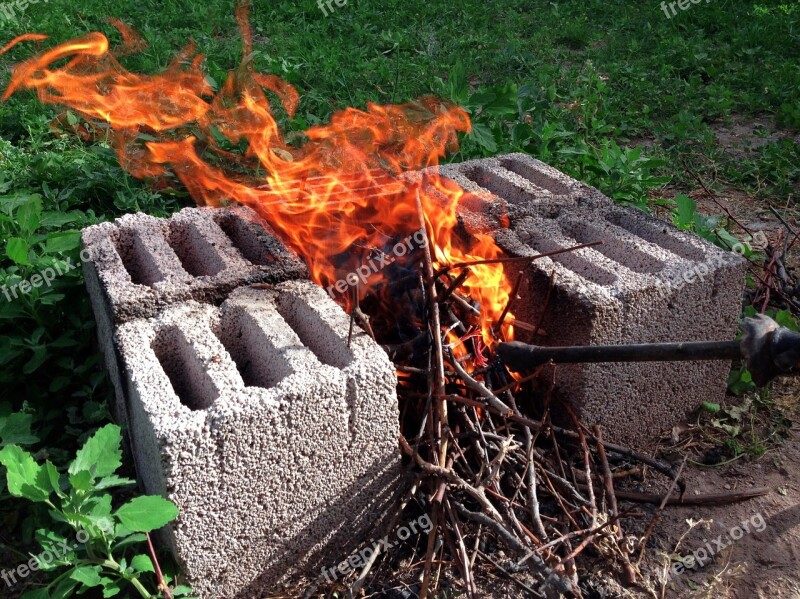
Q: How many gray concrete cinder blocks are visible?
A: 4